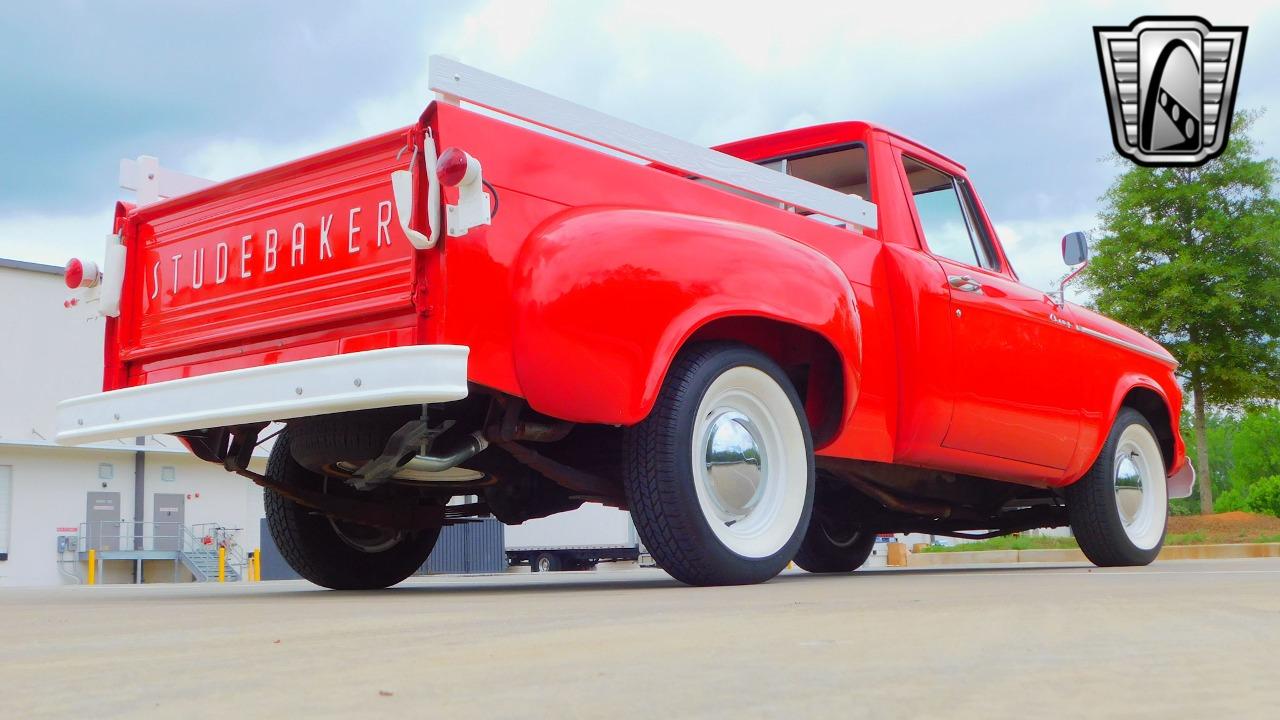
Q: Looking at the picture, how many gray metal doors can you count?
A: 2